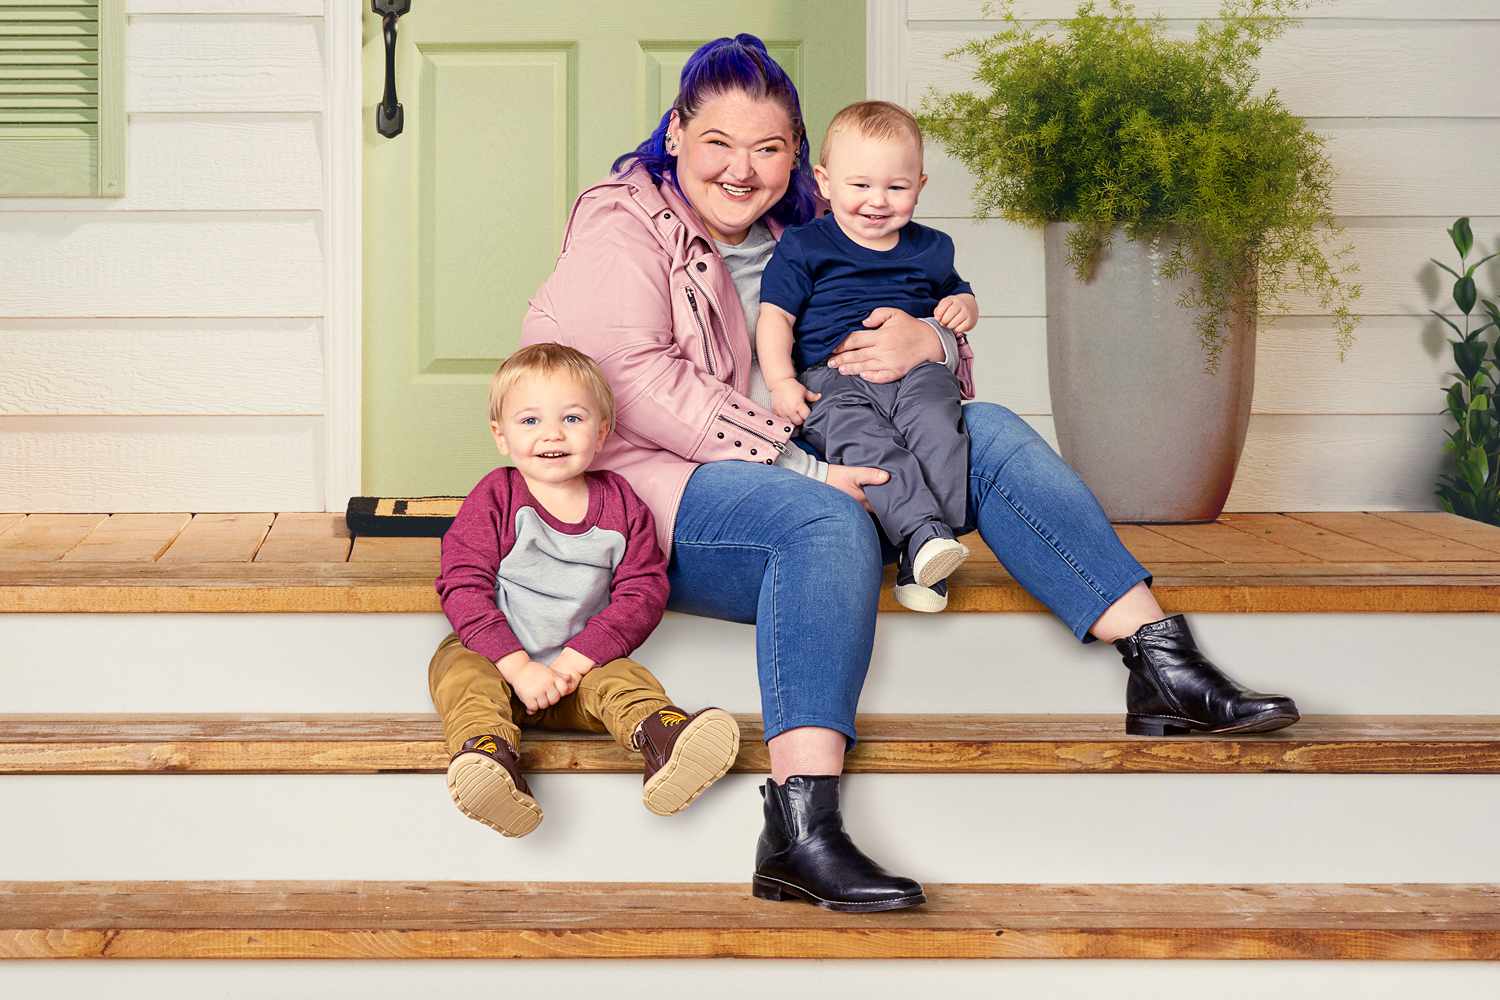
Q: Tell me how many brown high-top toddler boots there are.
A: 2